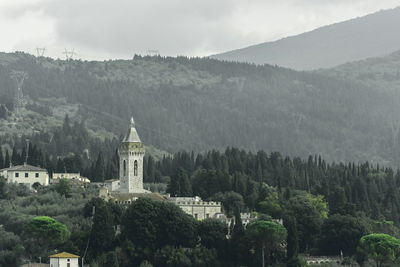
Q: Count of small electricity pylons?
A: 3